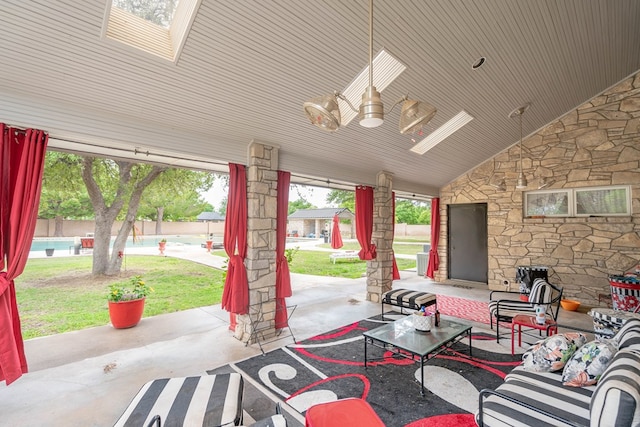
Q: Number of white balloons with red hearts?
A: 0